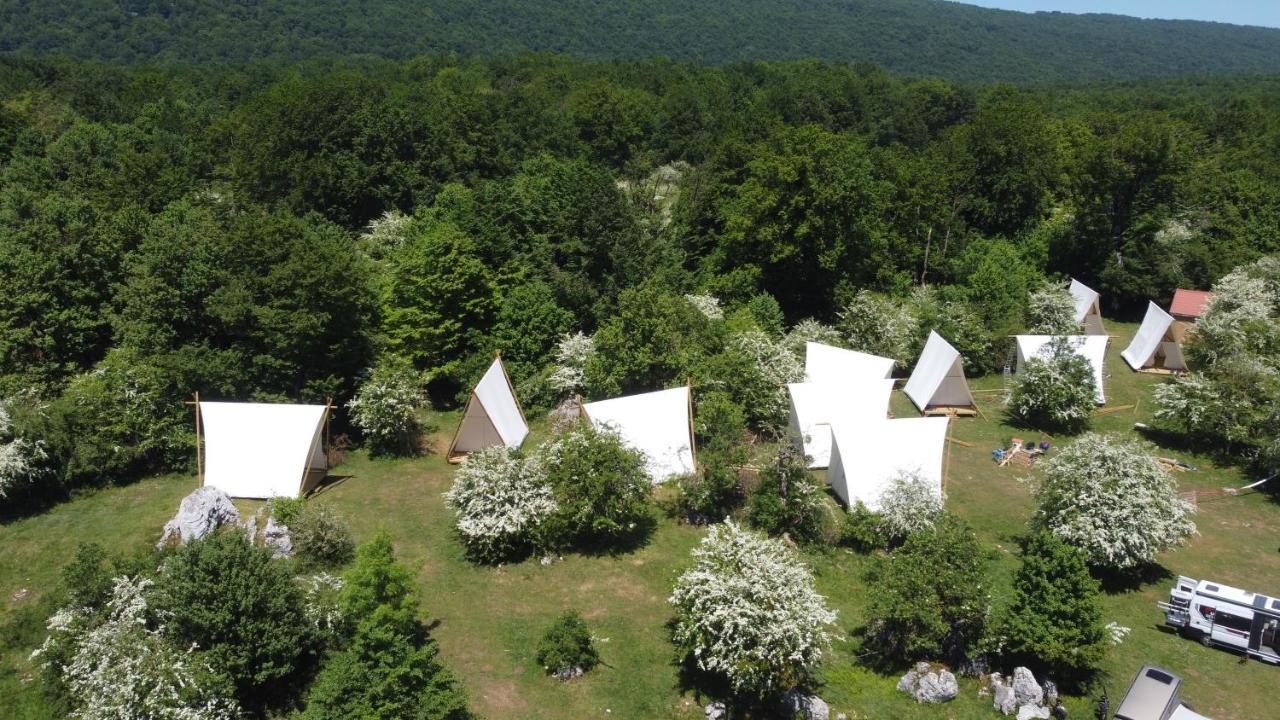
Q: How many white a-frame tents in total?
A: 10